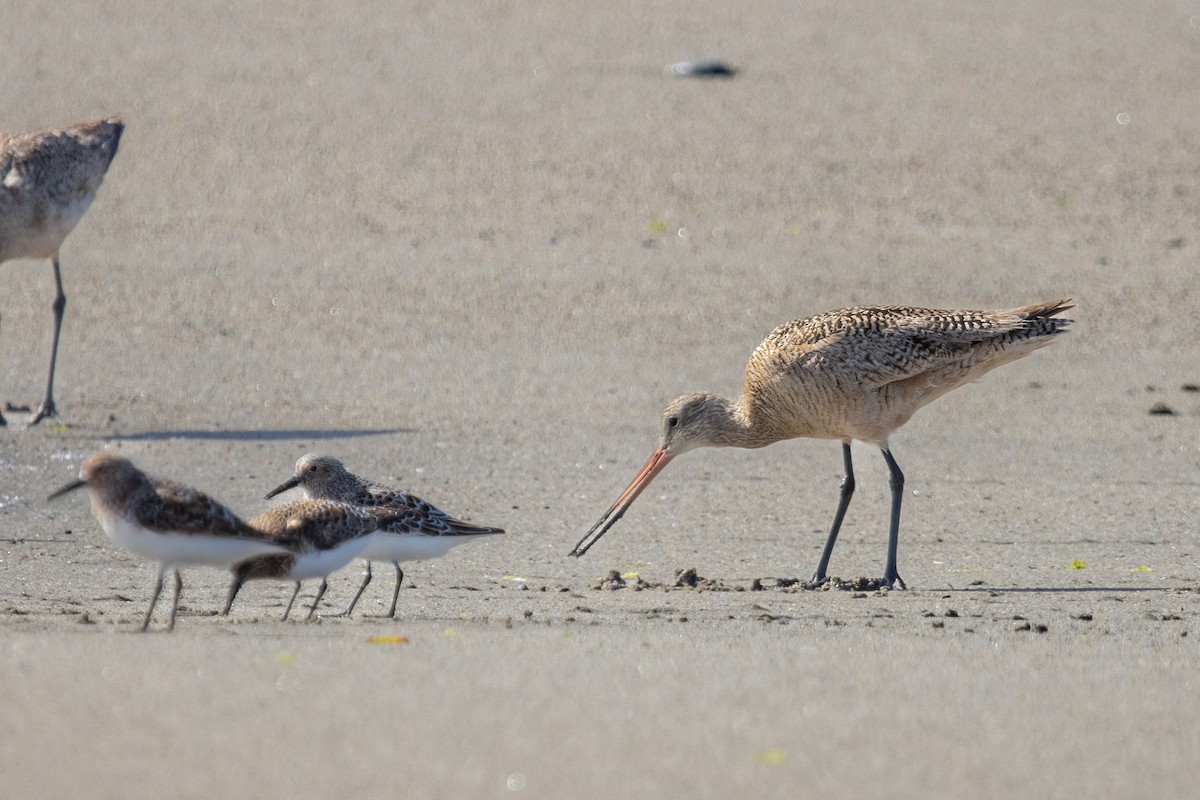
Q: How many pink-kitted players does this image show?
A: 0